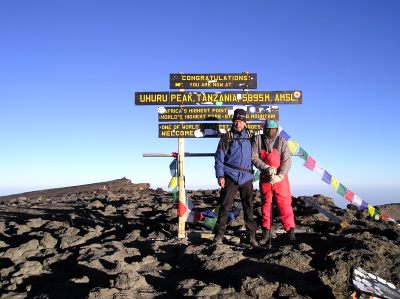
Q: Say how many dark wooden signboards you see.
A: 4